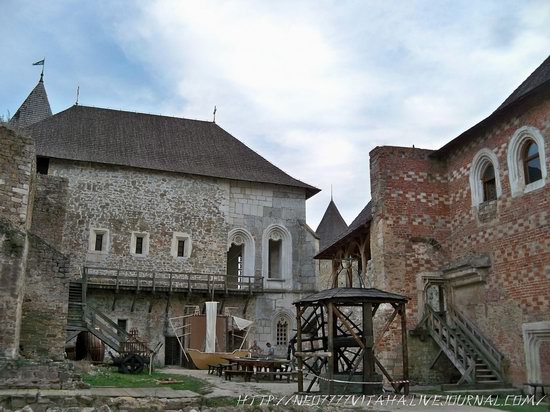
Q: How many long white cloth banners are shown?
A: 1